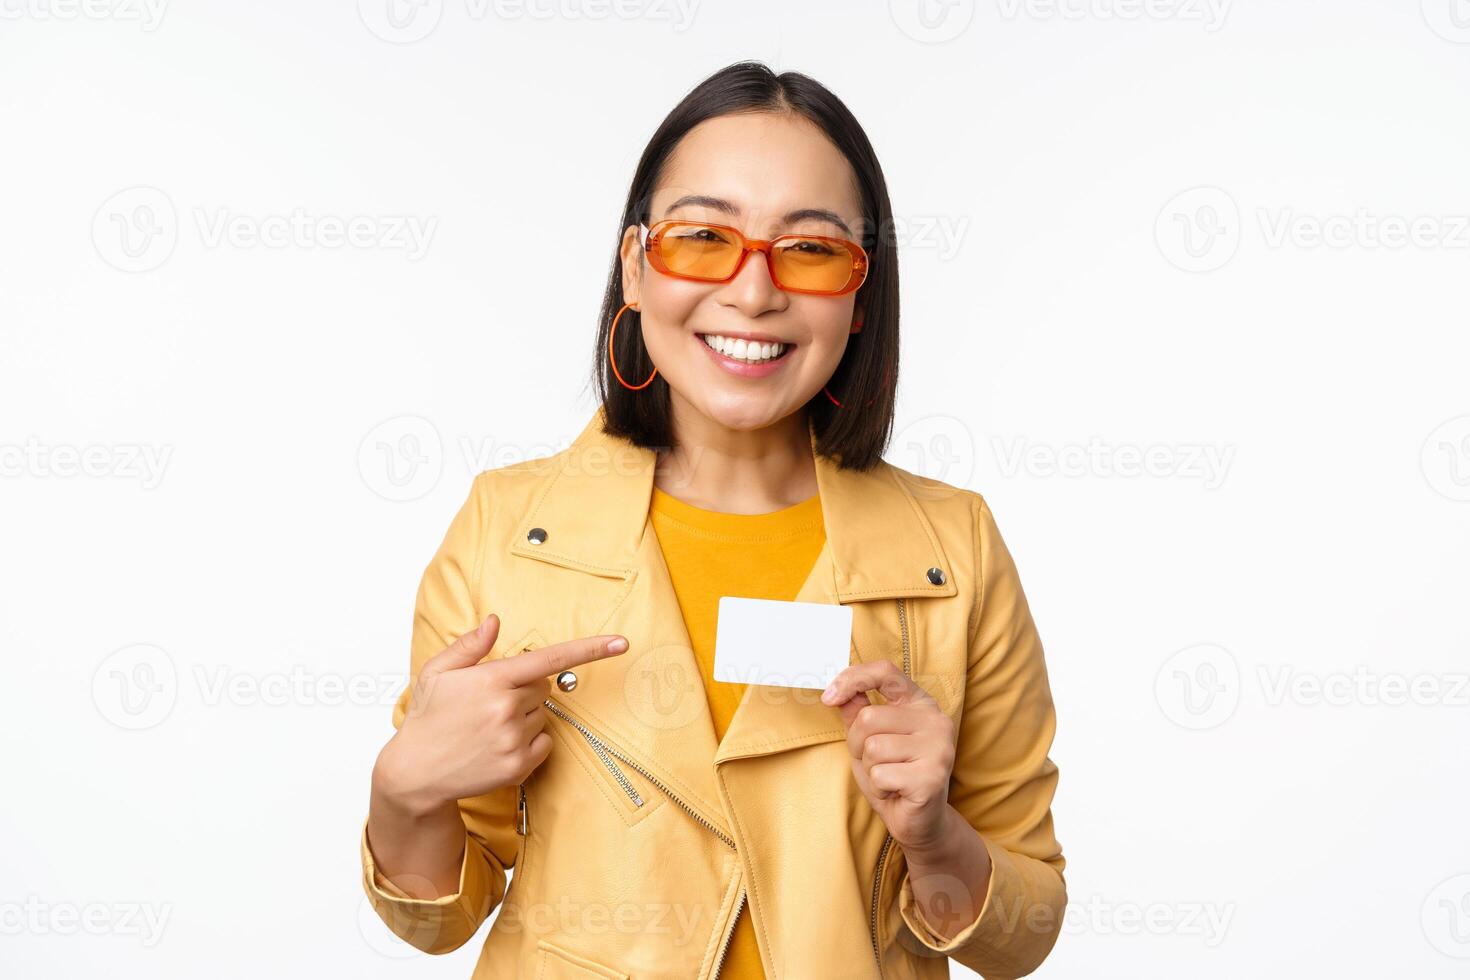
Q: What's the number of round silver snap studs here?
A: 3